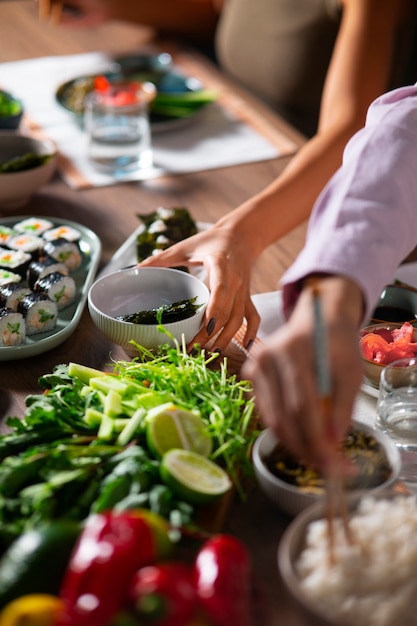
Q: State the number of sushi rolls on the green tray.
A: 12